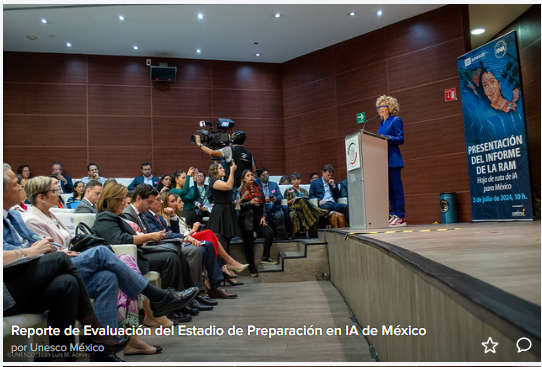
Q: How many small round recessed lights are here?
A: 11